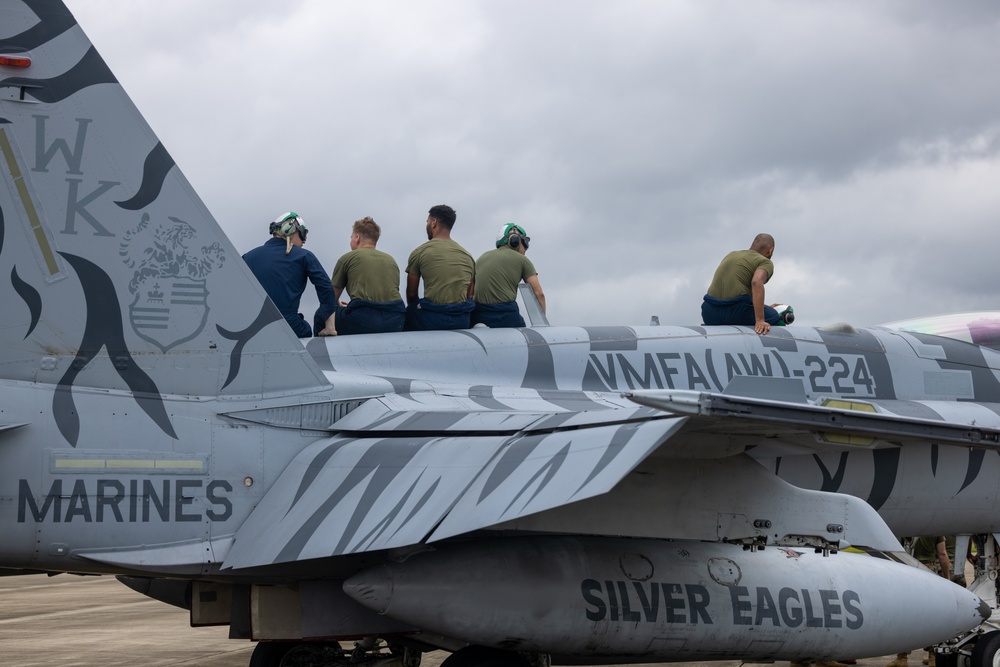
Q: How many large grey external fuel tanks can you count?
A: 1